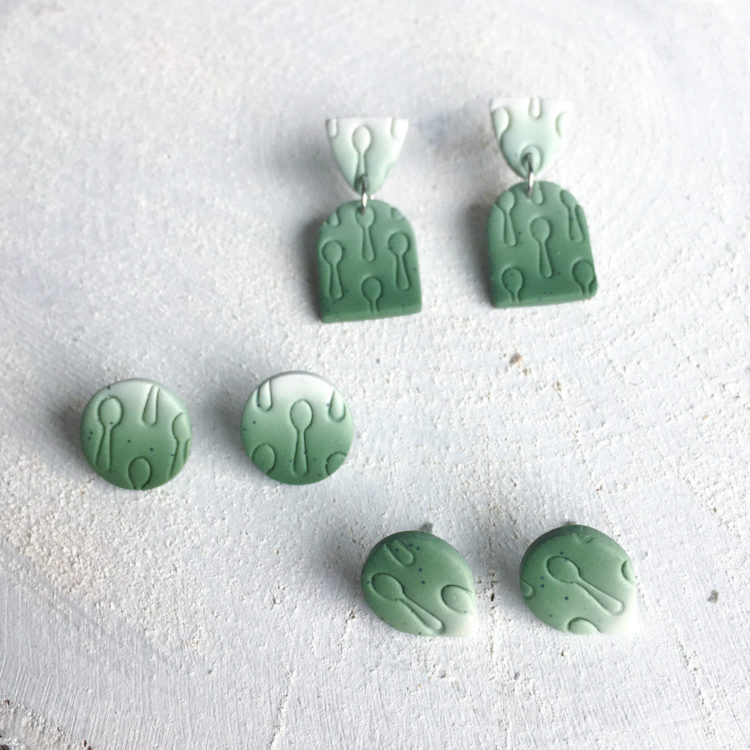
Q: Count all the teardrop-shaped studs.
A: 2